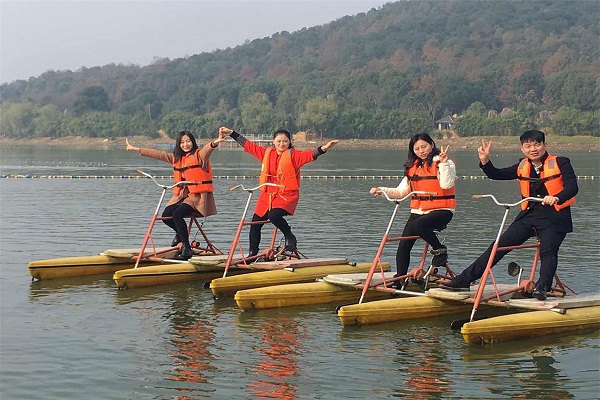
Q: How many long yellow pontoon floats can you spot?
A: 6